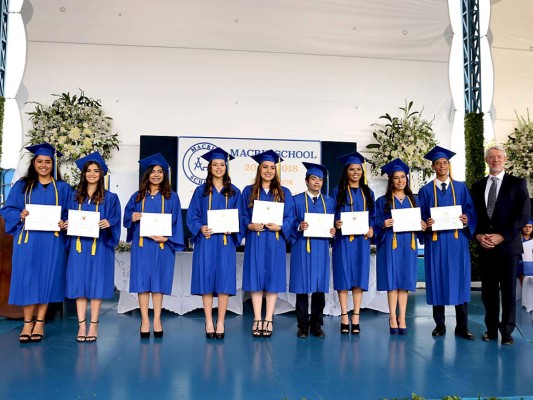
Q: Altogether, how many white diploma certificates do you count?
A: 9